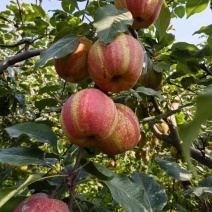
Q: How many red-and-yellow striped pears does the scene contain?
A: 0